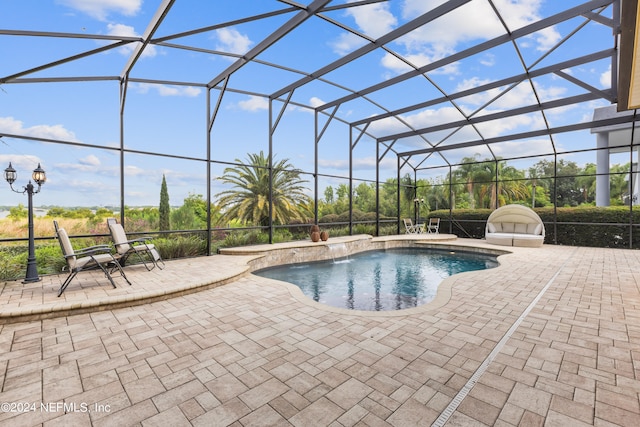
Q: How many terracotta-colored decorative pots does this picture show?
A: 3